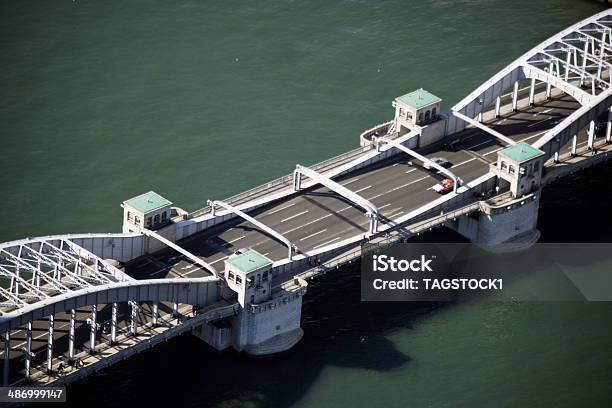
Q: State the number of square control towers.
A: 4